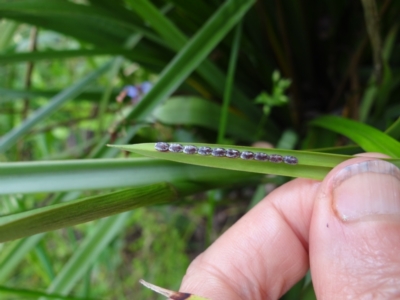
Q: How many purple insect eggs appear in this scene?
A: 10